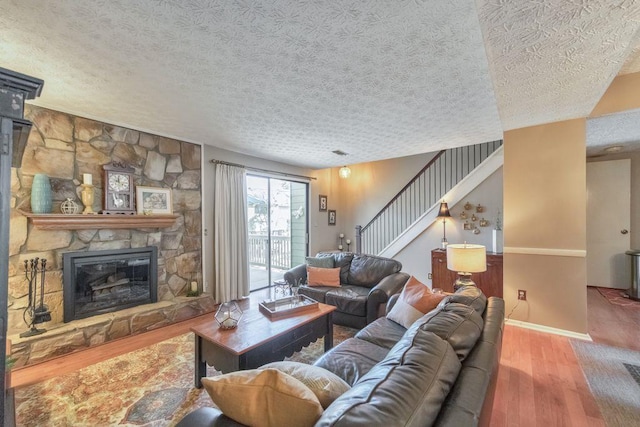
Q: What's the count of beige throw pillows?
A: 2